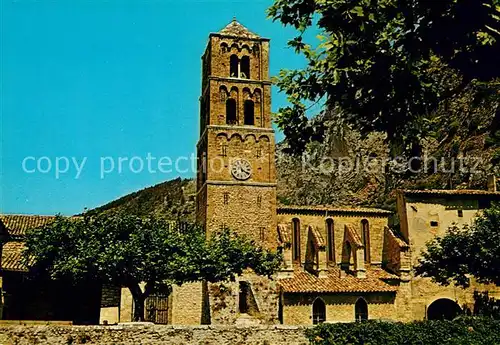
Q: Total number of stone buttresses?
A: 4